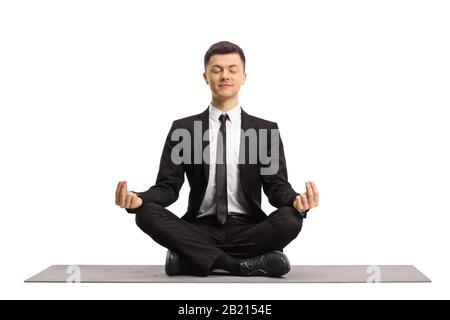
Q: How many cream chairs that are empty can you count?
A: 0